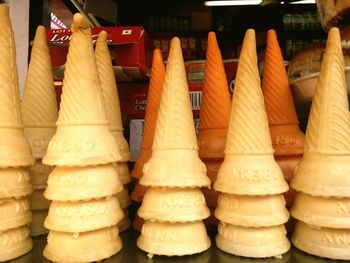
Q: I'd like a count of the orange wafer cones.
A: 3